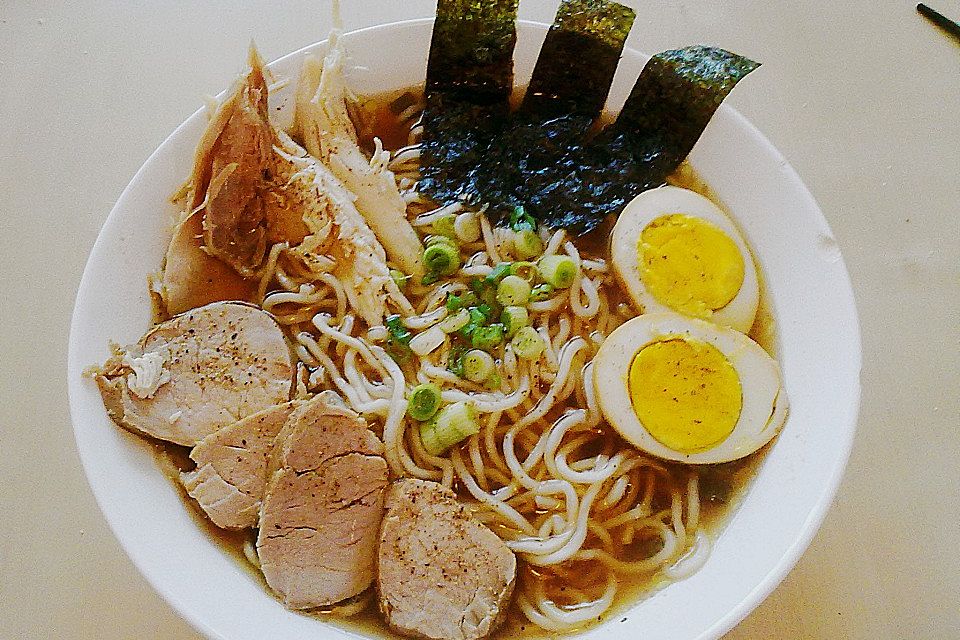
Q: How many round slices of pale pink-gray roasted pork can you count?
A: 4